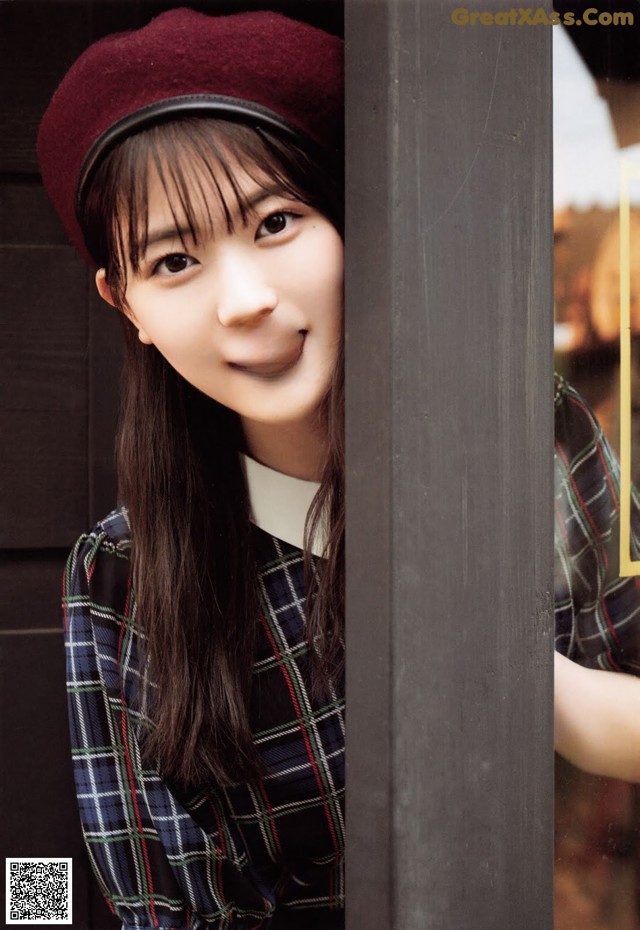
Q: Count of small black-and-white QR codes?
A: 1